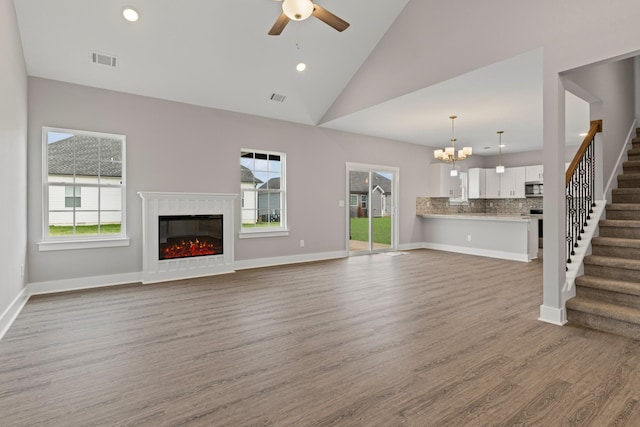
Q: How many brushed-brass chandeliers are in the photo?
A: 1